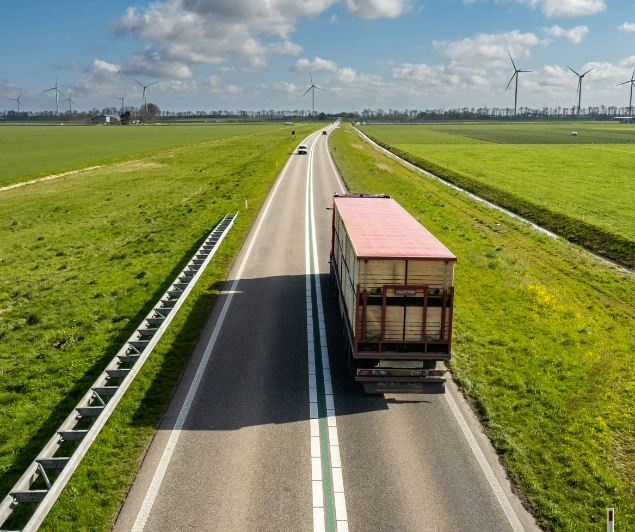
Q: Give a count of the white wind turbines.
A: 9